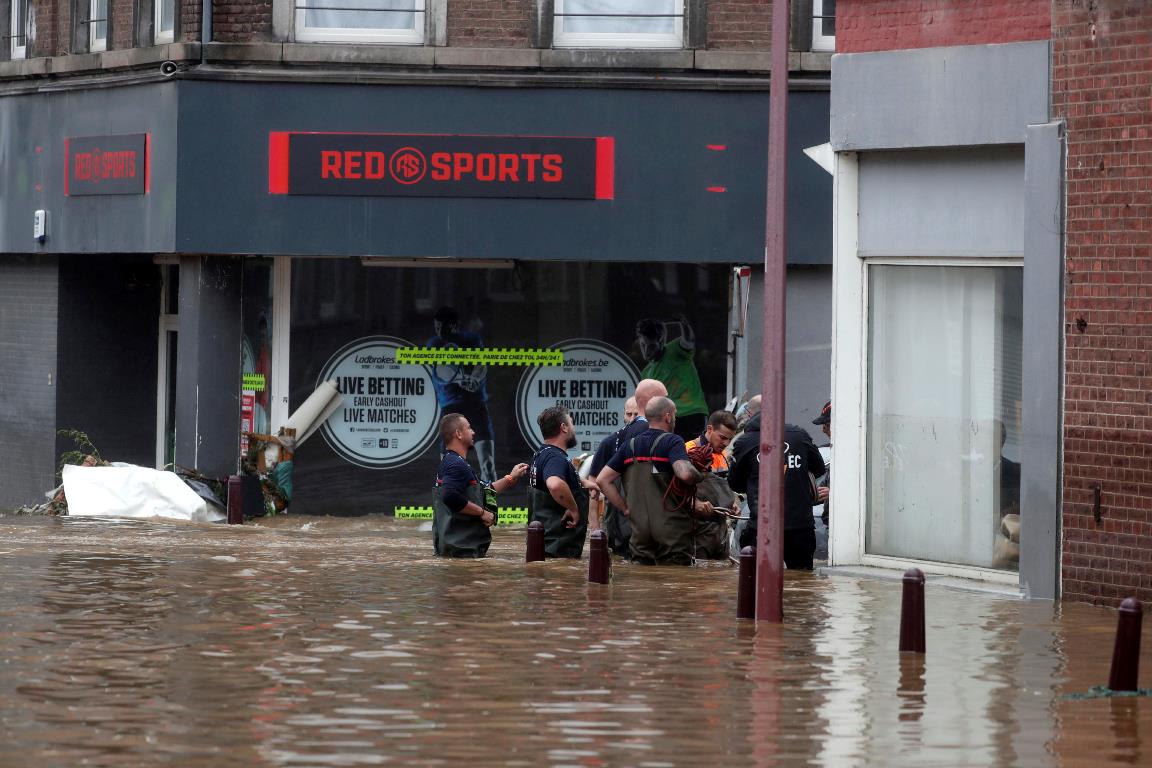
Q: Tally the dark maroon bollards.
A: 6